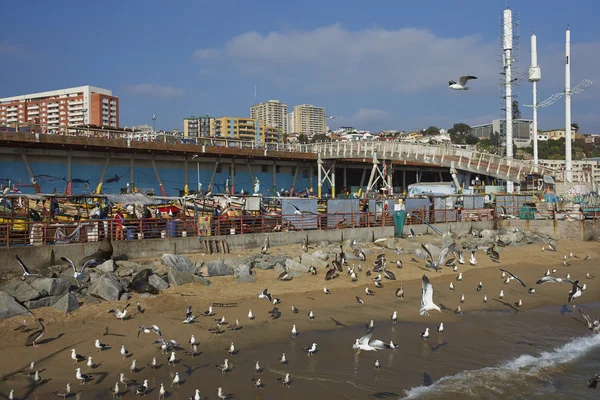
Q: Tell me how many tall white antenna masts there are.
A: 3